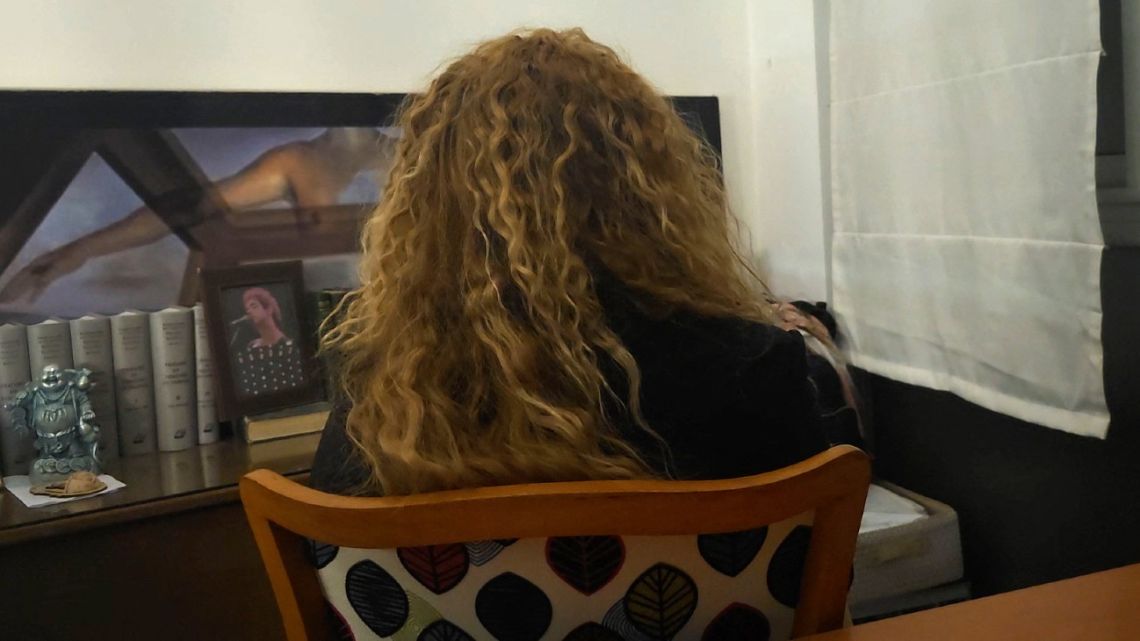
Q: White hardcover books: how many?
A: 6